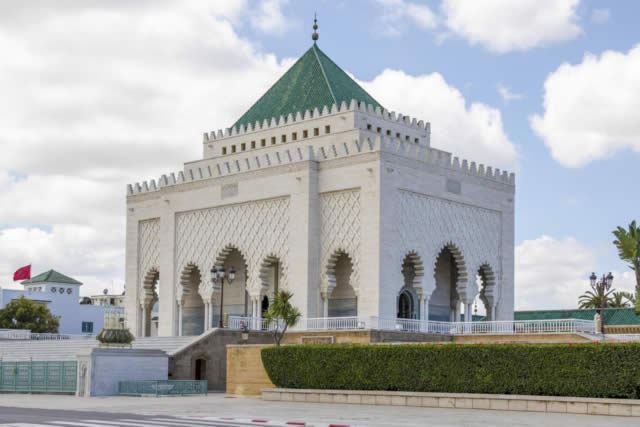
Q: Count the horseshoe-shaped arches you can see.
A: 8